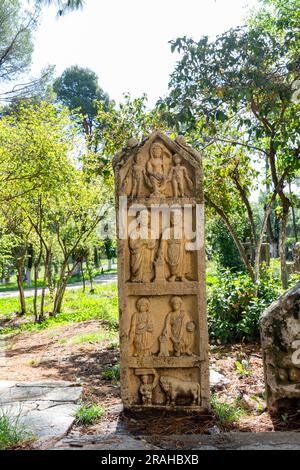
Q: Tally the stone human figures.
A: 8